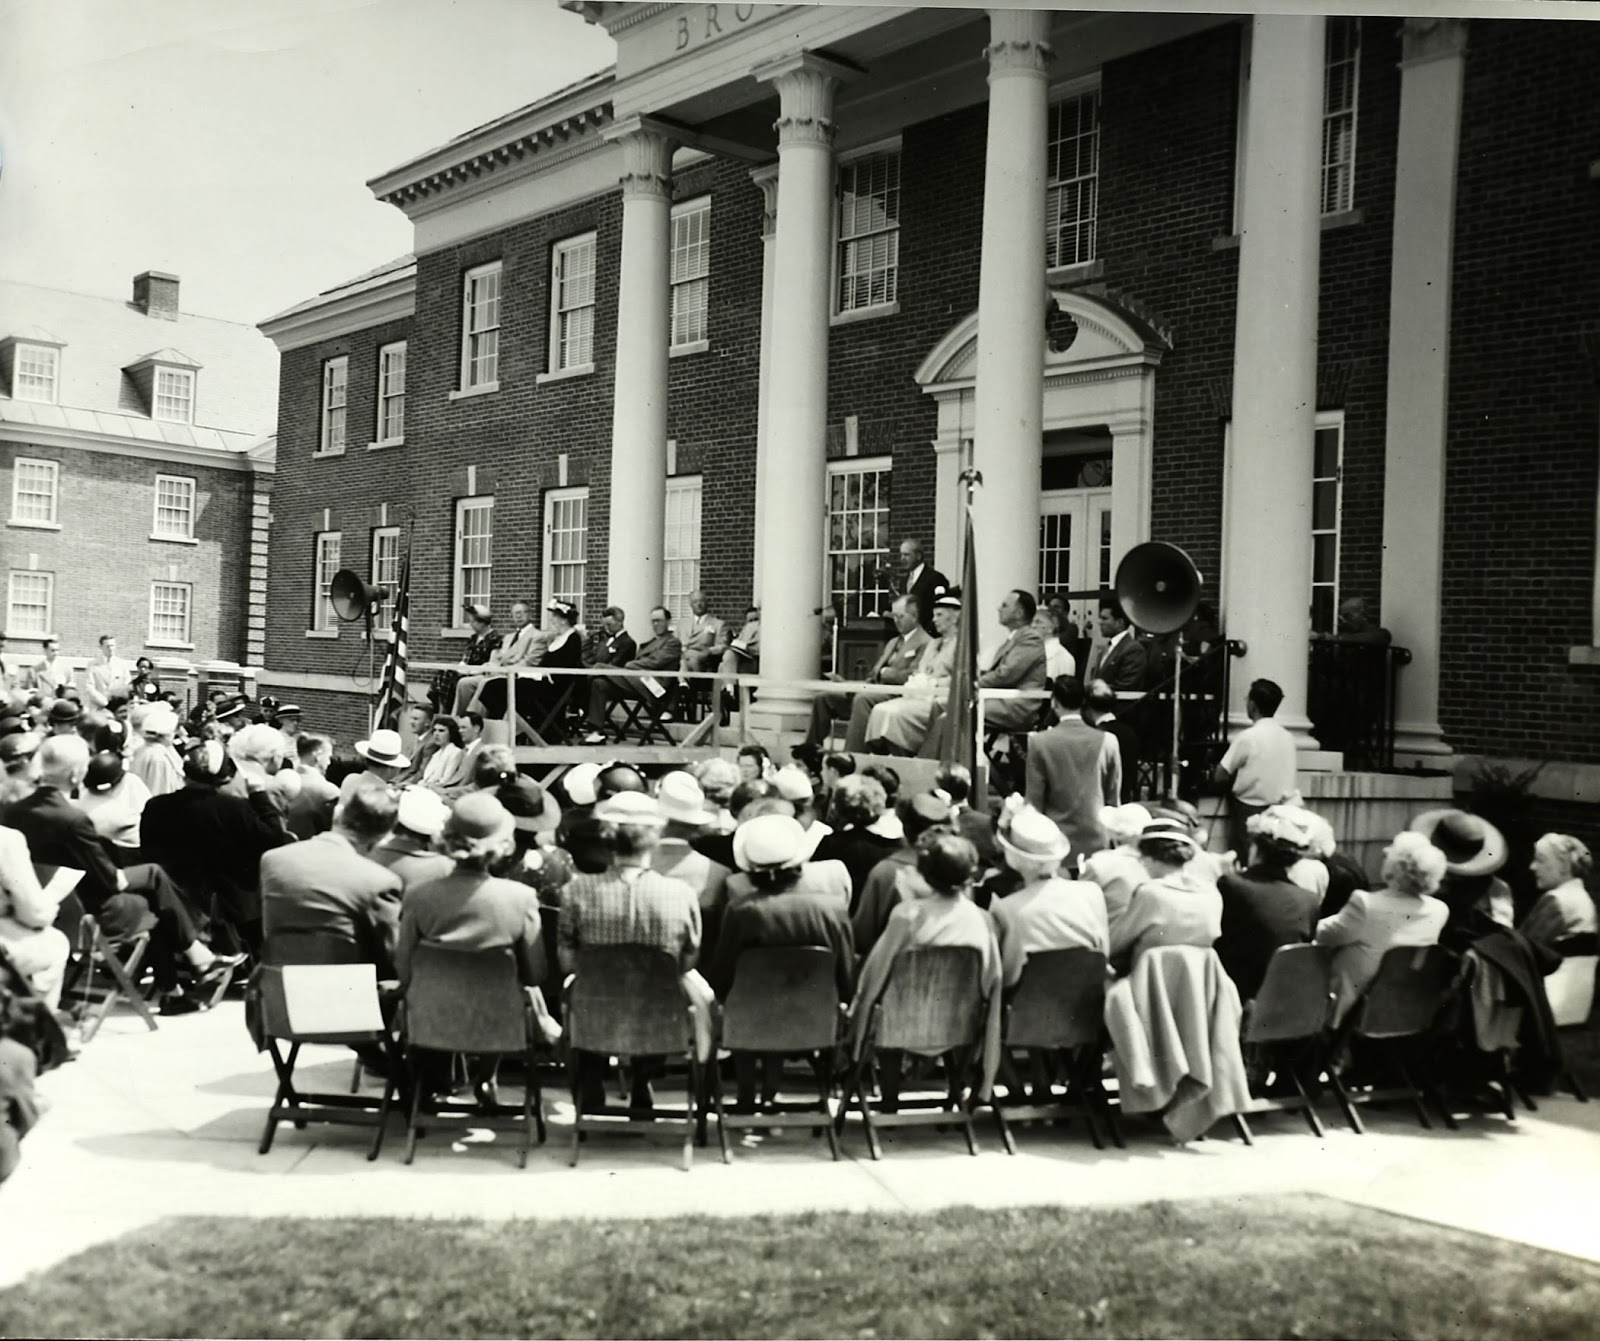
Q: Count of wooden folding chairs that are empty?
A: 0